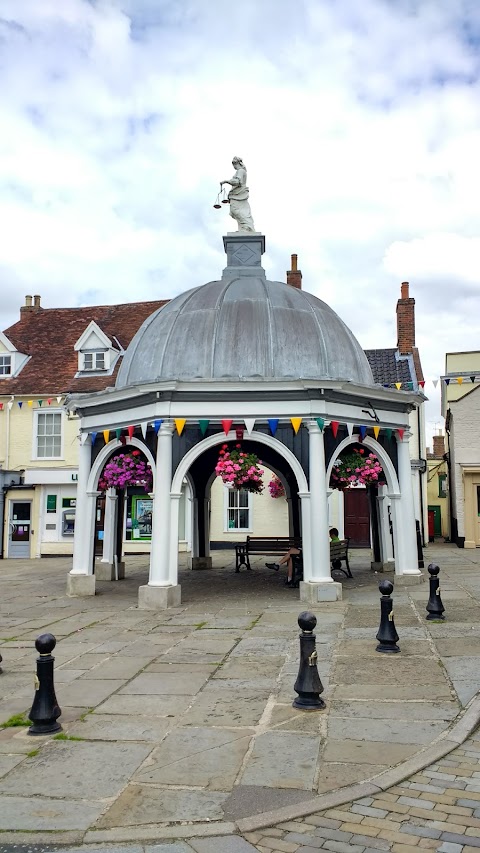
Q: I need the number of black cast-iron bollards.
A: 4